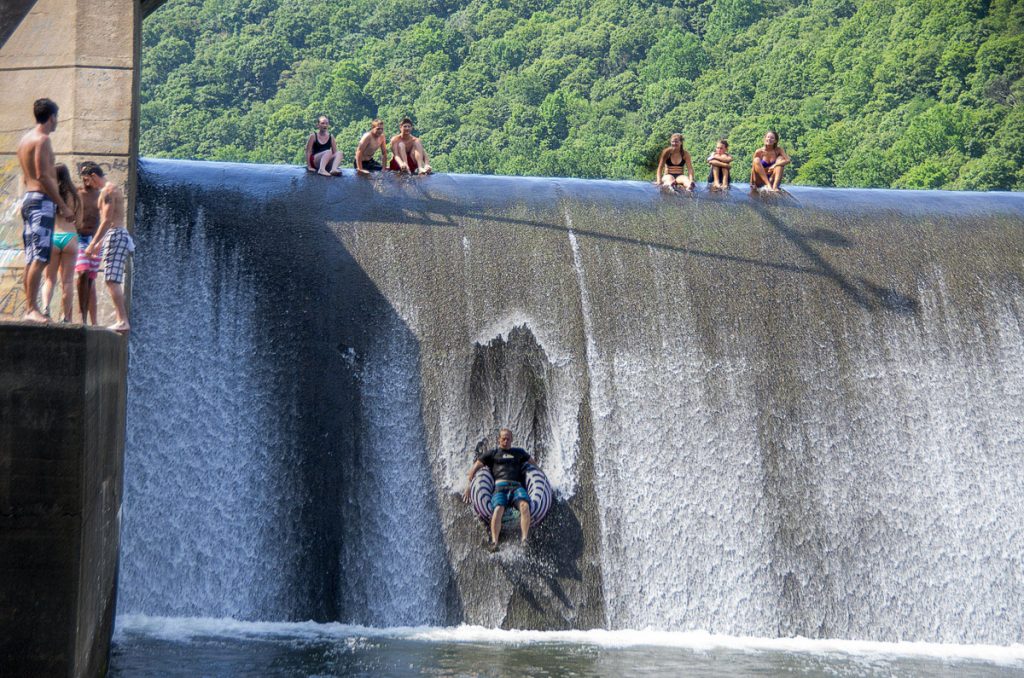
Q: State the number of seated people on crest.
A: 6